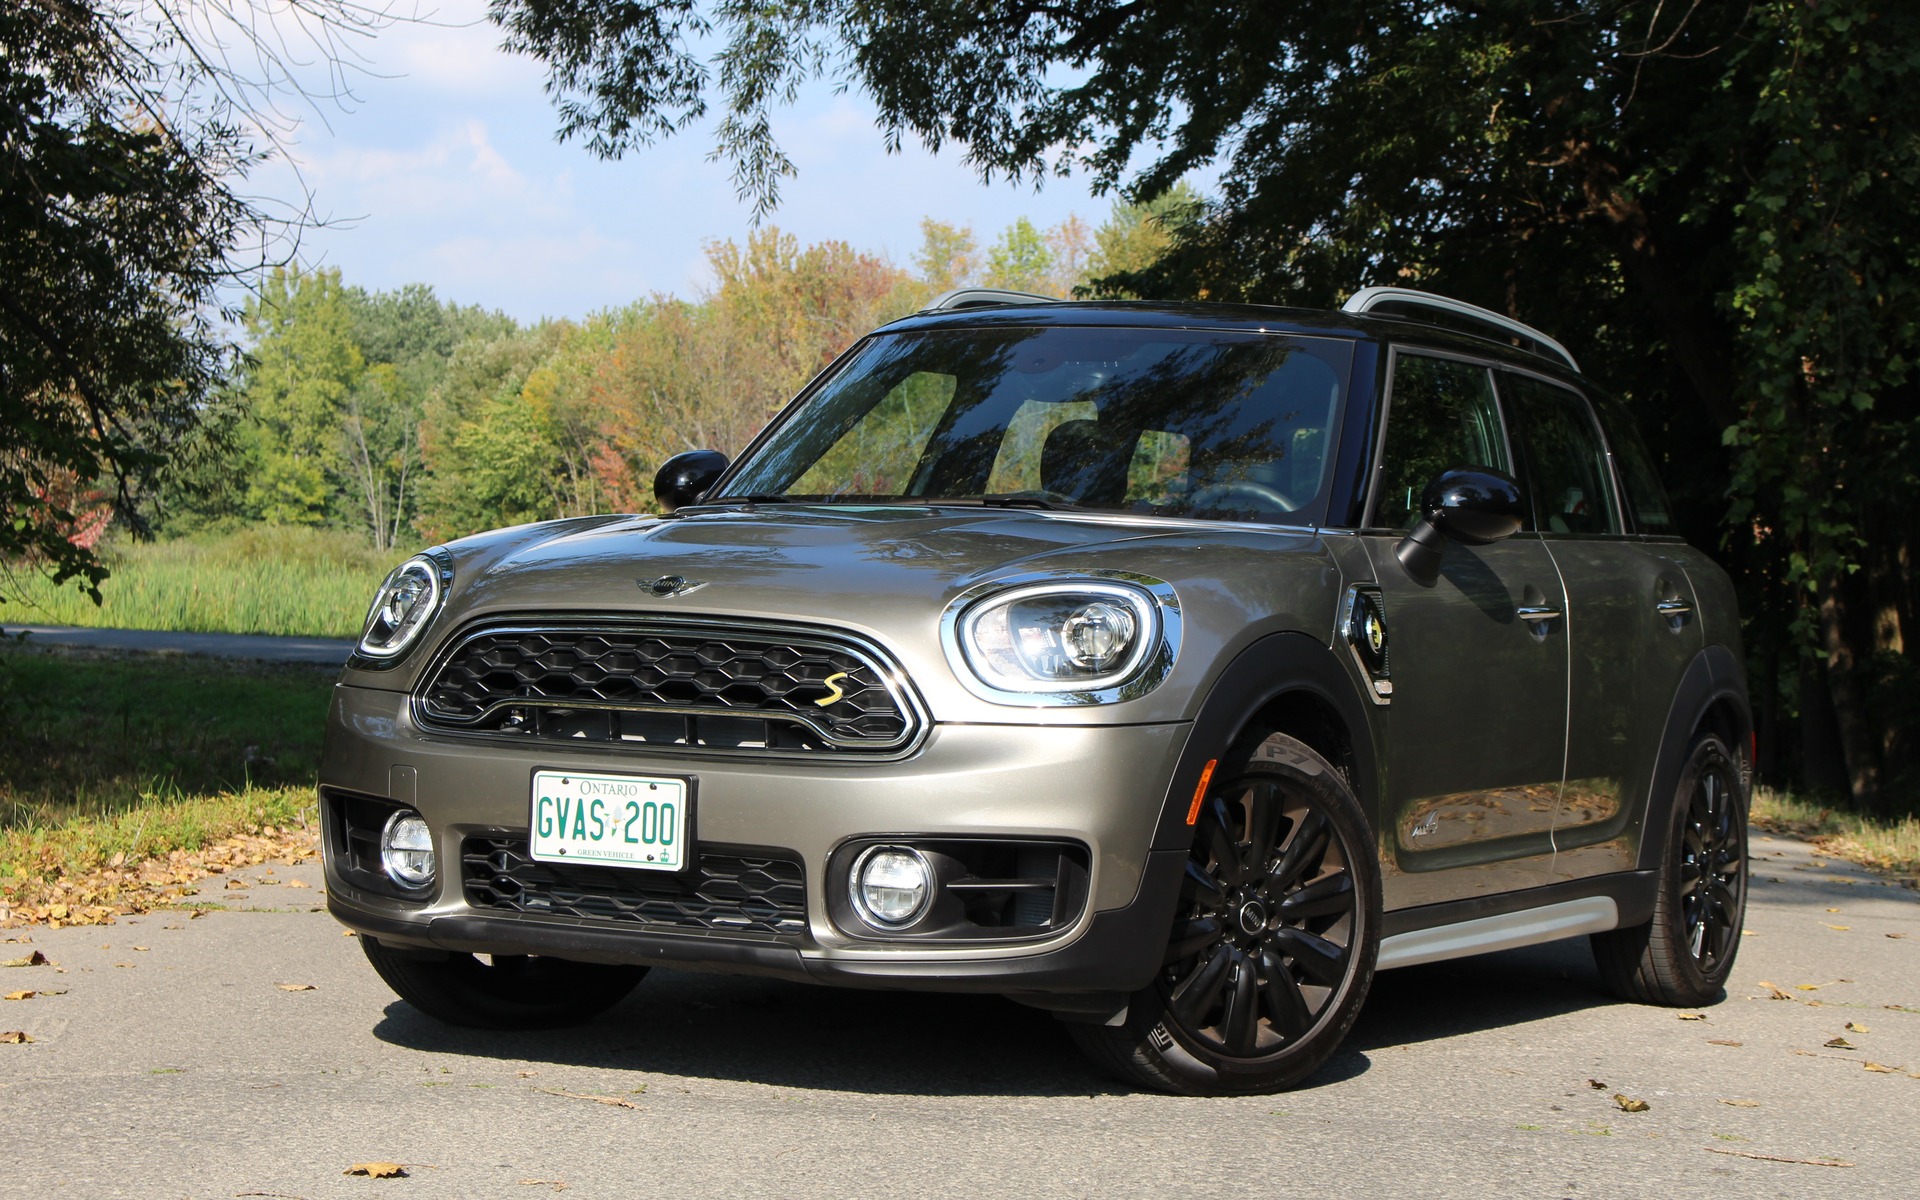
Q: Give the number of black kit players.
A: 0